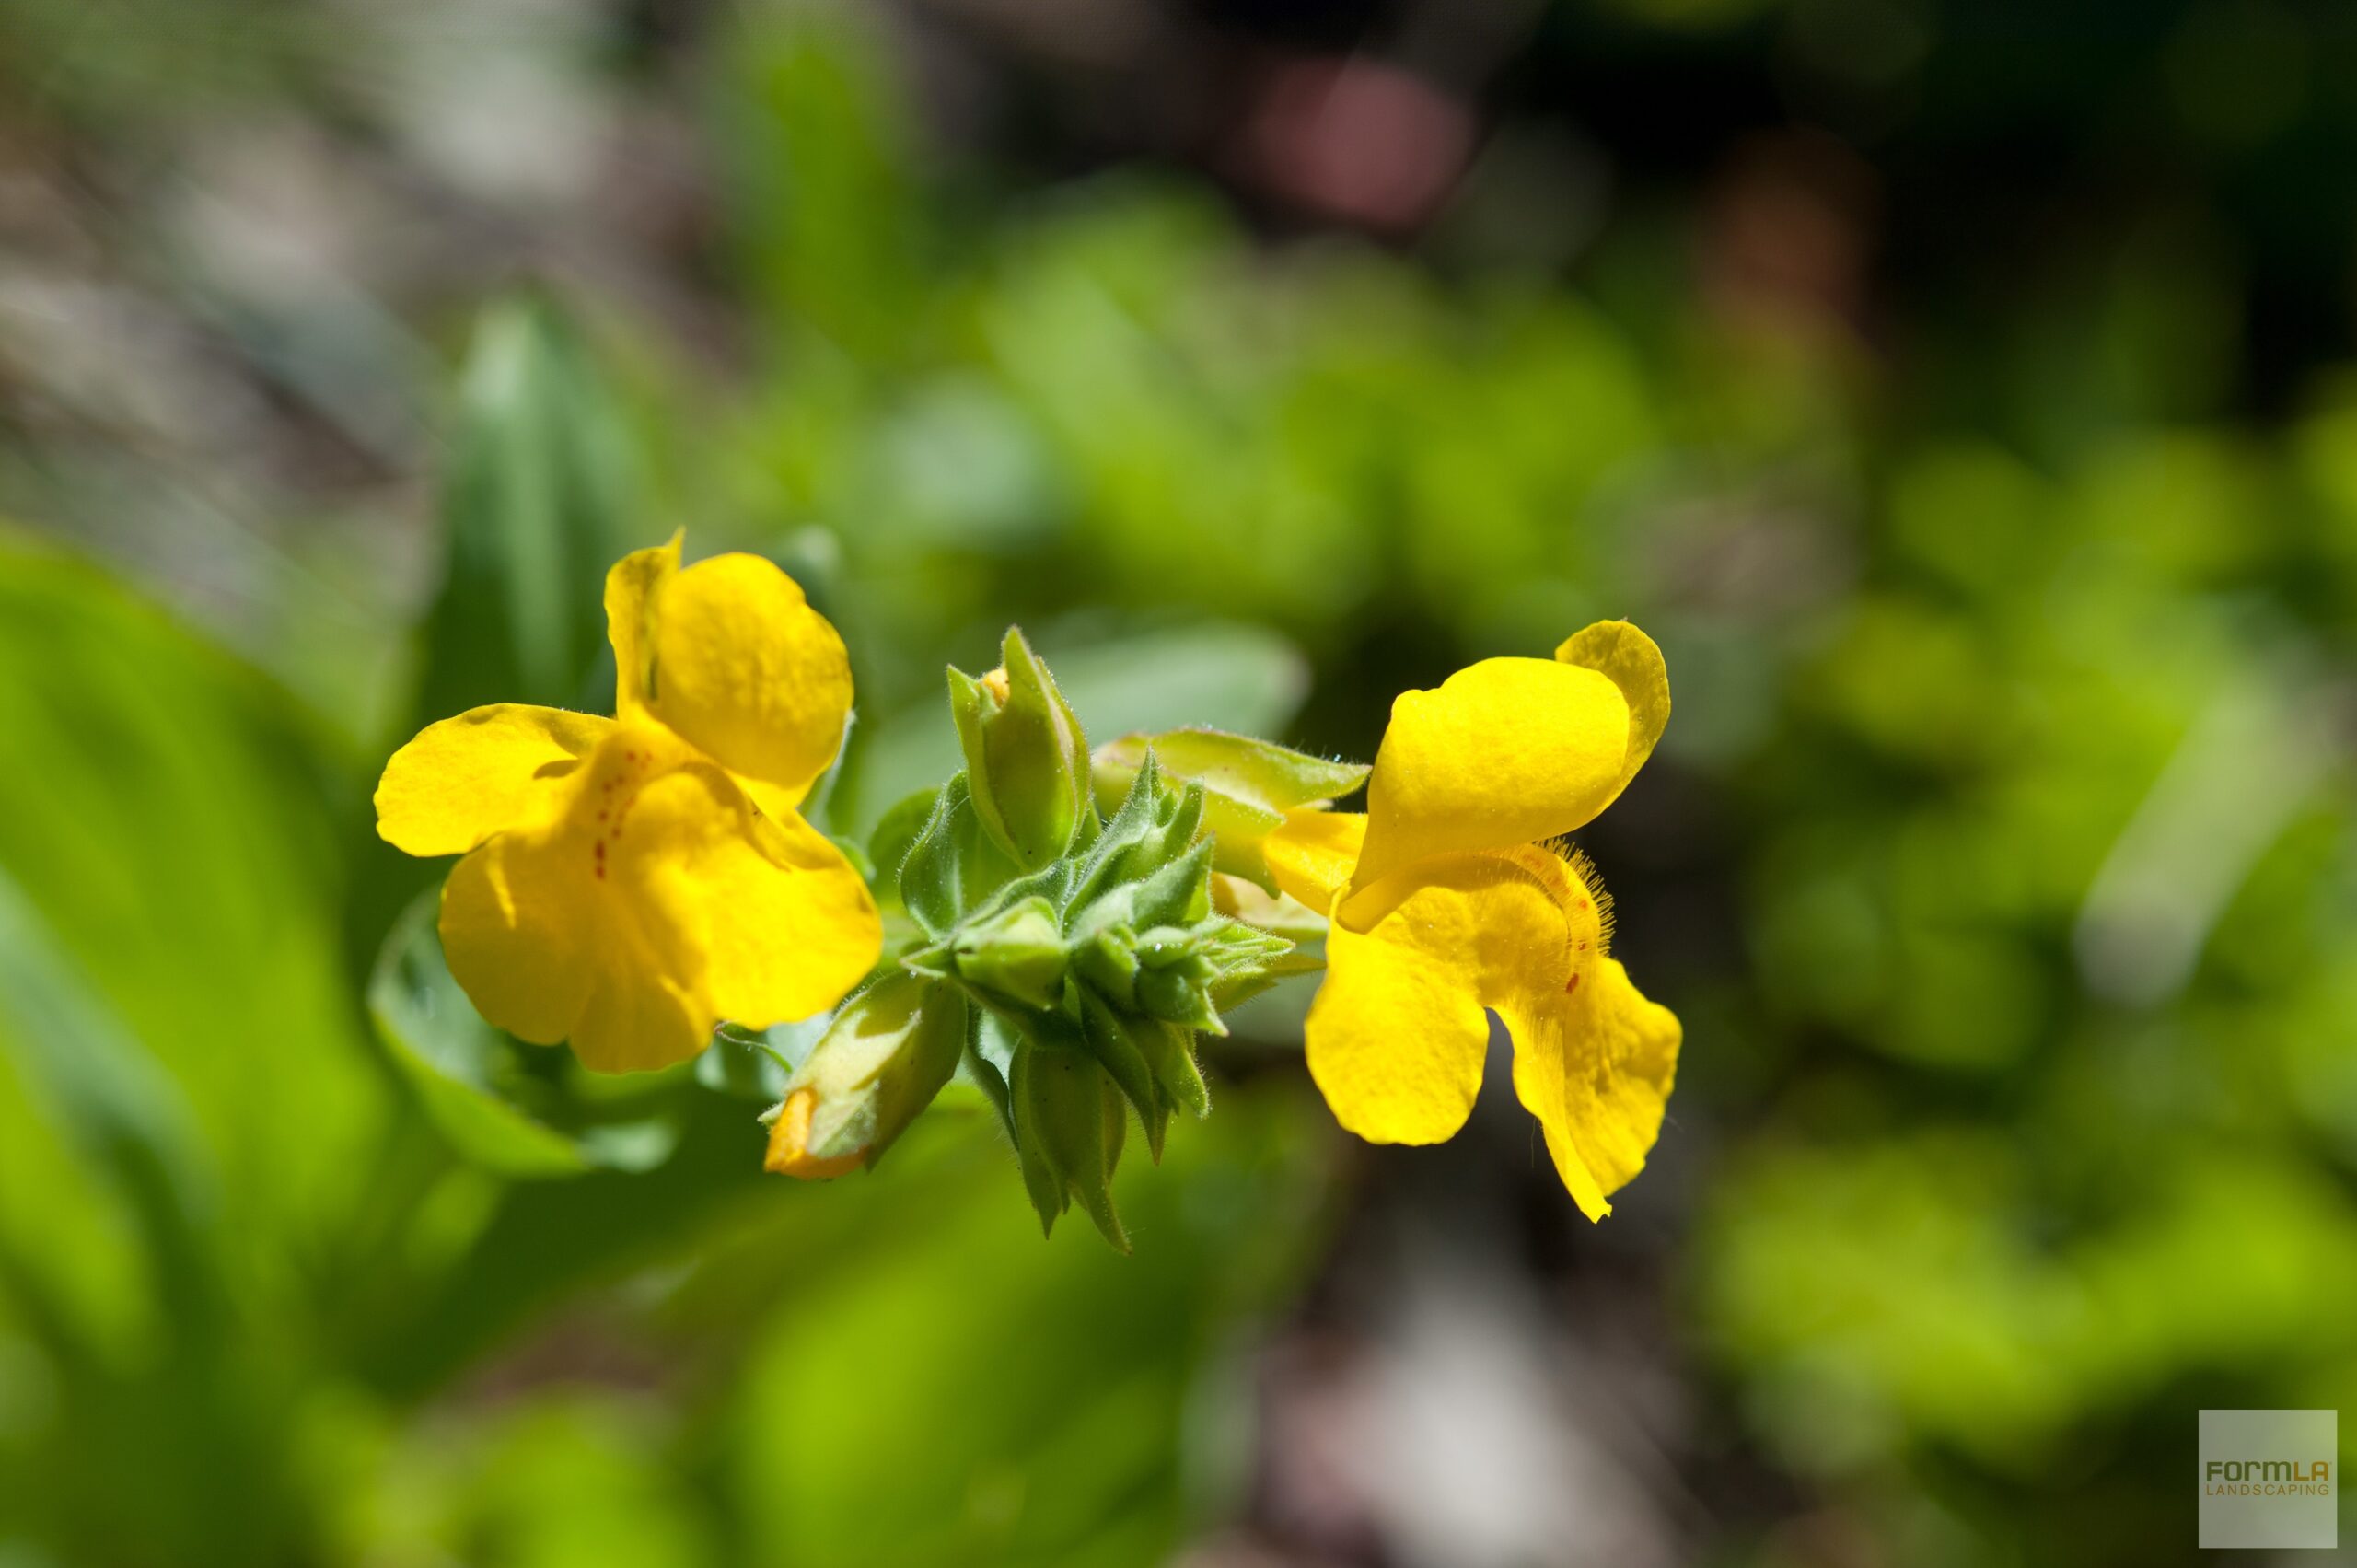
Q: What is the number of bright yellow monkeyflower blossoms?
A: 2